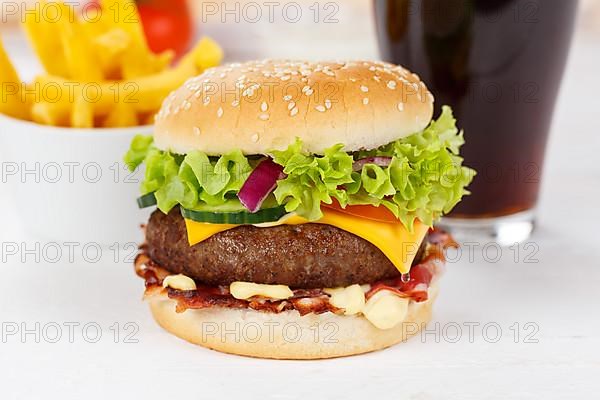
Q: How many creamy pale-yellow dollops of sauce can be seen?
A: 4